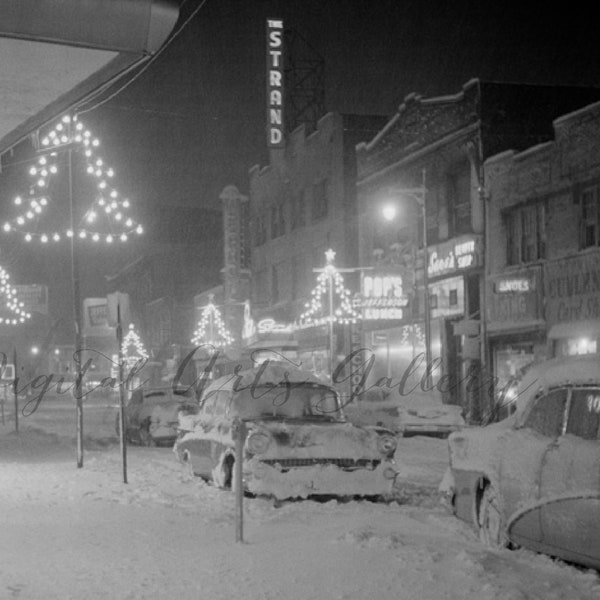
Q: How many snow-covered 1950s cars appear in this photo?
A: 4